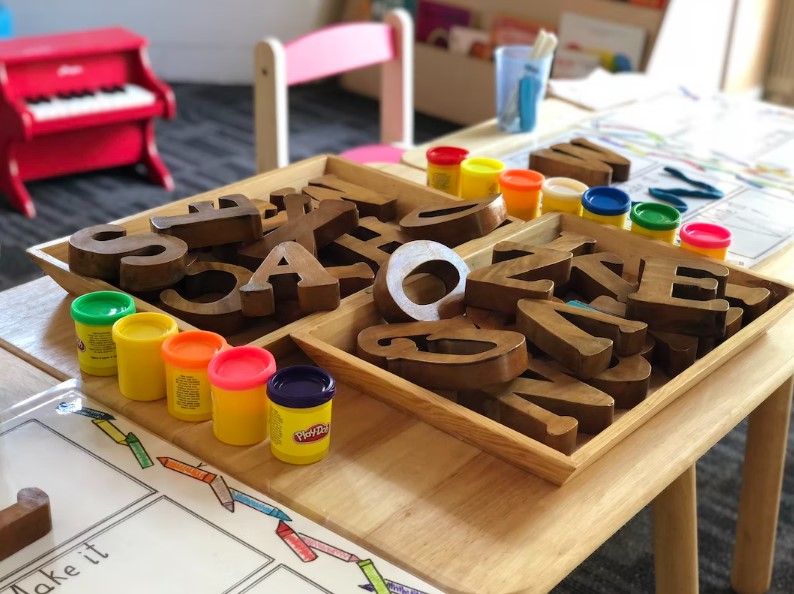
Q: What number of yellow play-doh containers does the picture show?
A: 2